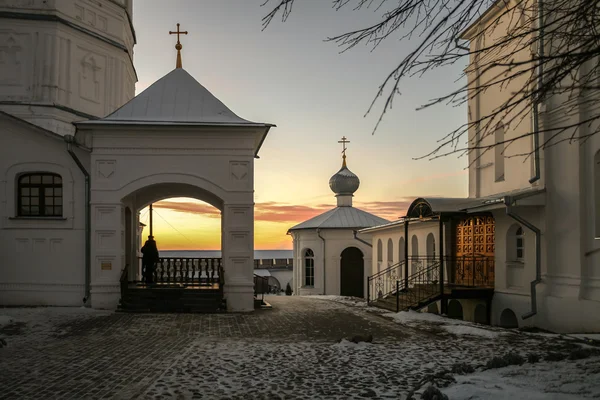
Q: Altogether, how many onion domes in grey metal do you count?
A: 1